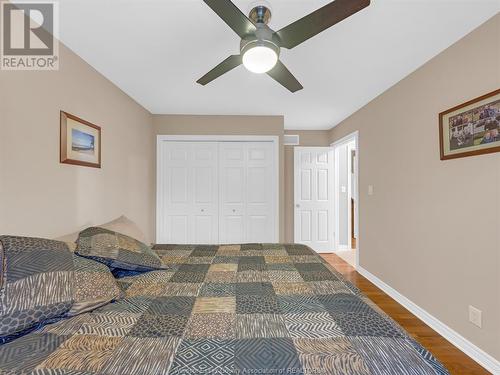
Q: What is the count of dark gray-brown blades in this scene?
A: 4